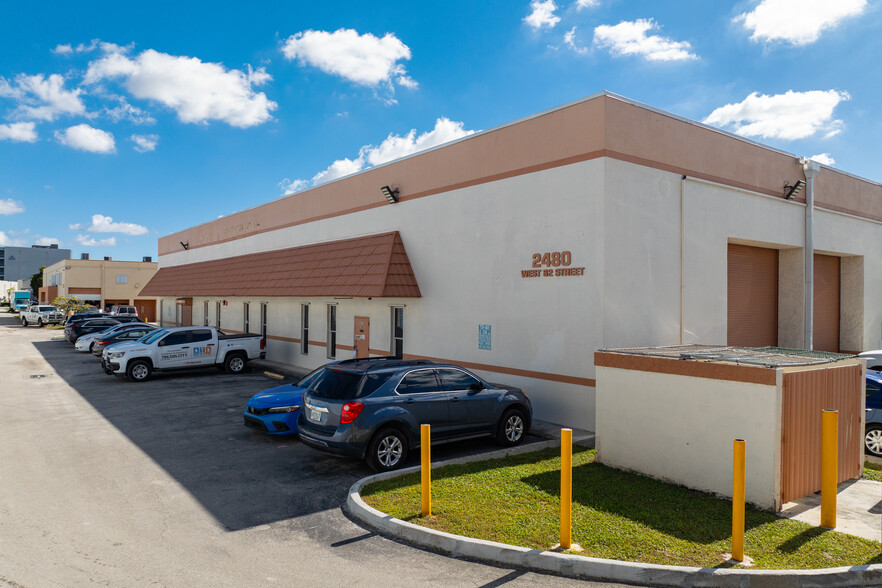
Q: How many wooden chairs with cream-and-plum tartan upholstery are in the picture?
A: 0